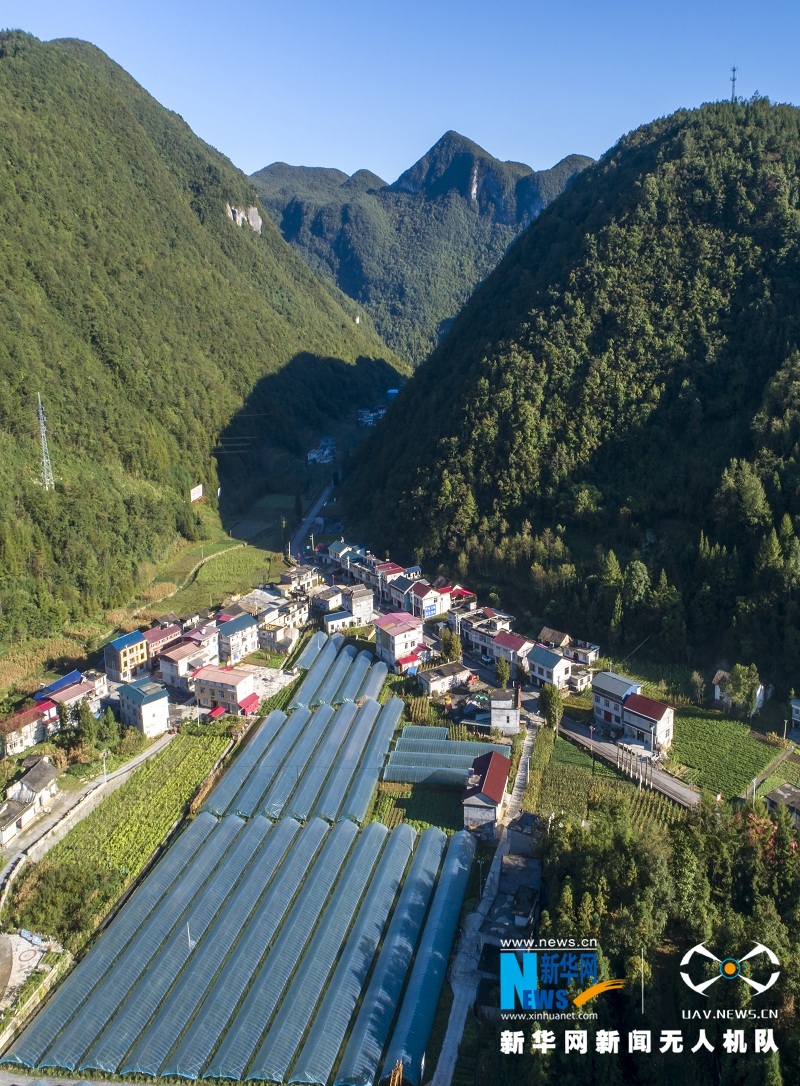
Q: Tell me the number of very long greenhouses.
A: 10